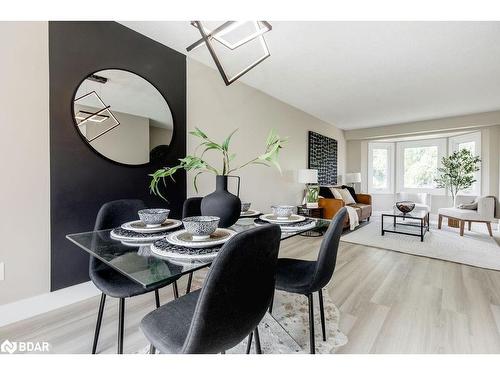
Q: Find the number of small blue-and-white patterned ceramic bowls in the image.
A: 4